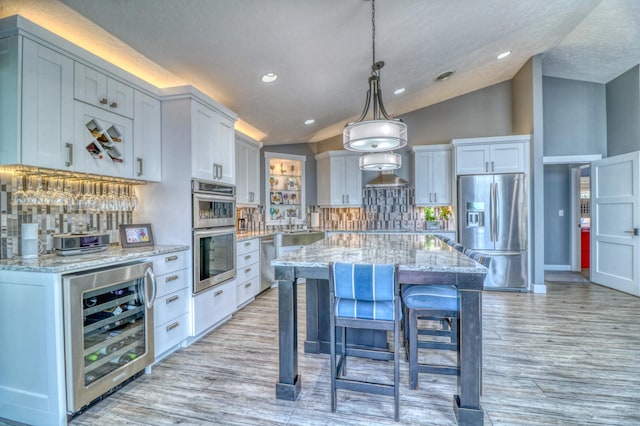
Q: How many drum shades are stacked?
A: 2